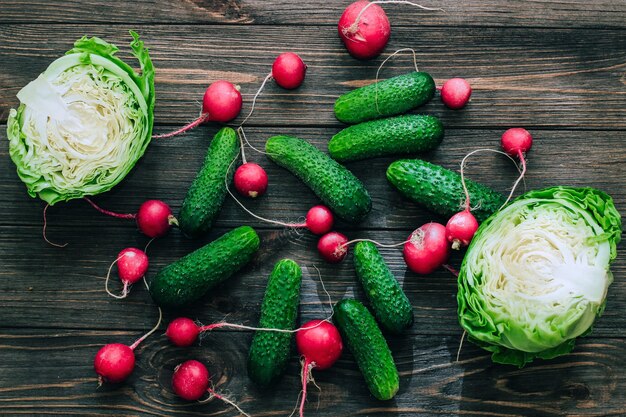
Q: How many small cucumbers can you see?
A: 9